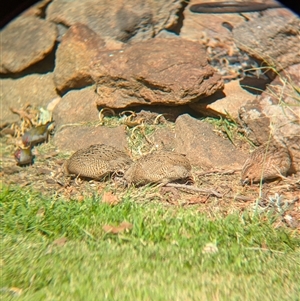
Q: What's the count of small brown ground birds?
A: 3